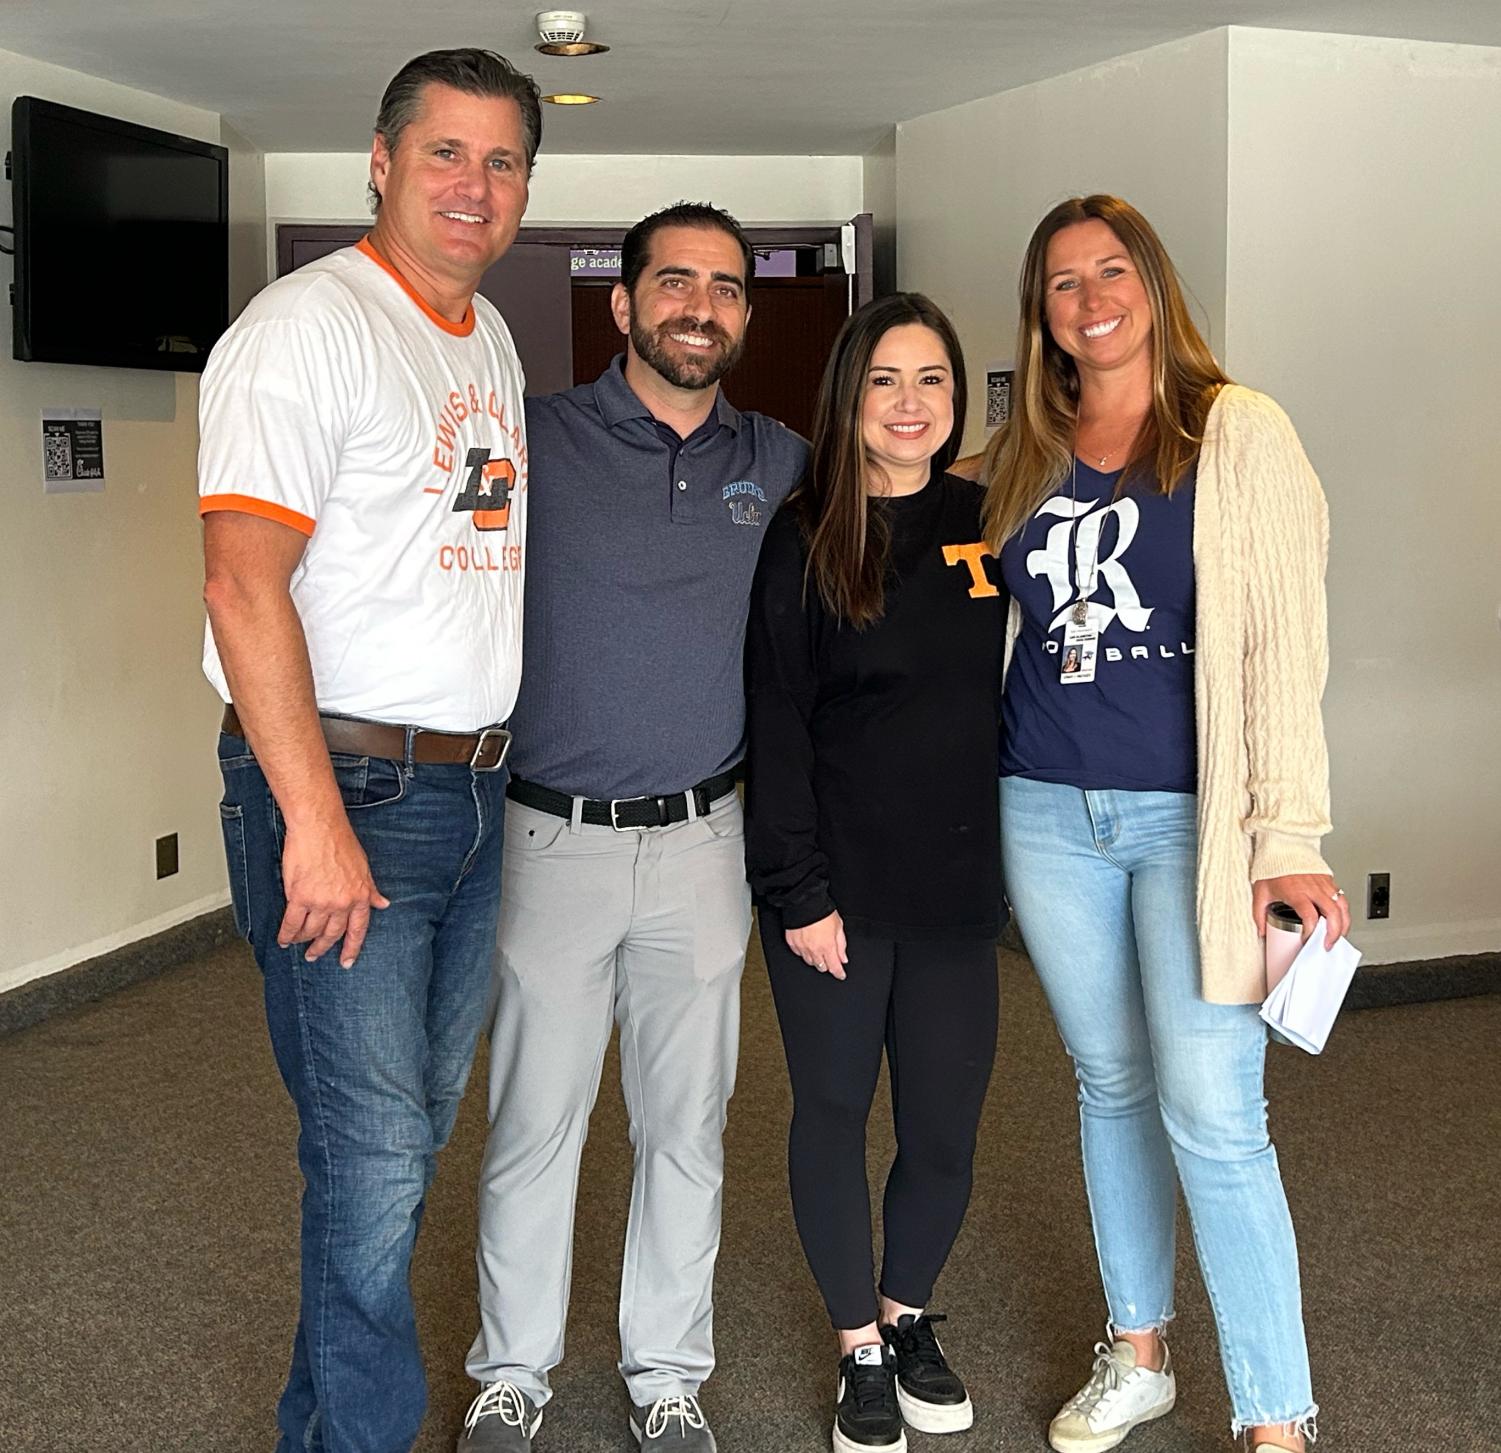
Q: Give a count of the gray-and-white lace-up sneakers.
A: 2